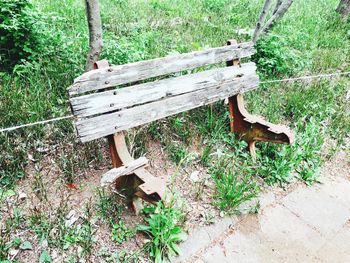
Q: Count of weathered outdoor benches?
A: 1